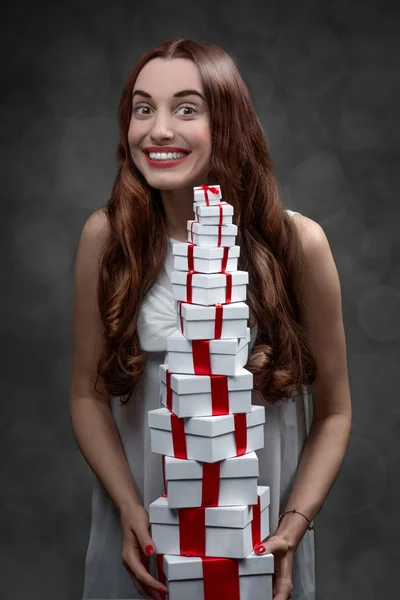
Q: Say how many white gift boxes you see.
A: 12